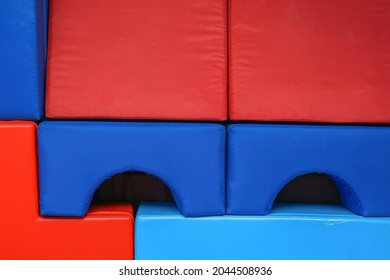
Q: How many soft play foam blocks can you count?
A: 7